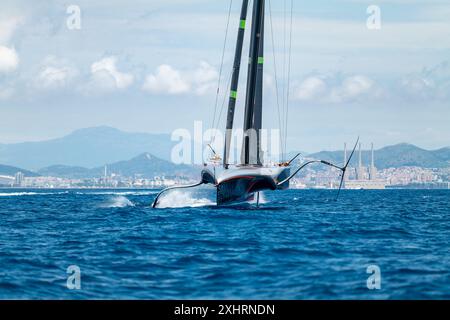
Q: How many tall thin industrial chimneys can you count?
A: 3